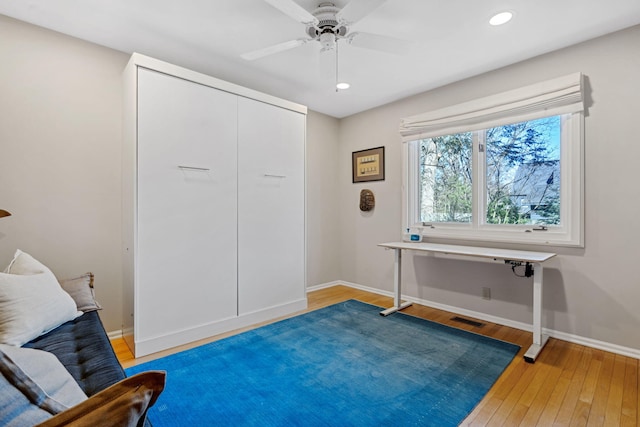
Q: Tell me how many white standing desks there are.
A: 1